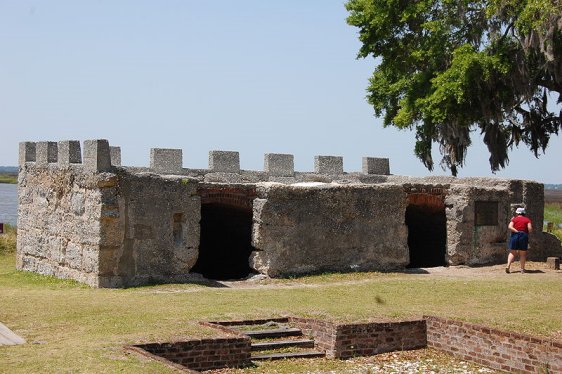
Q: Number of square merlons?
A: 10